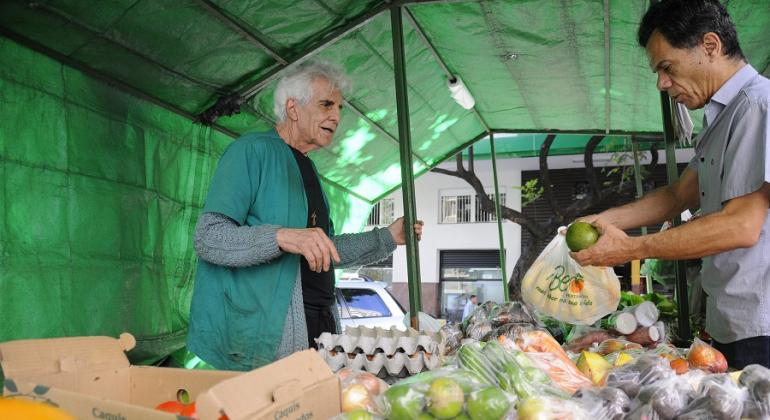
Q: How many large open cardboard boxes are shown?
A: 1